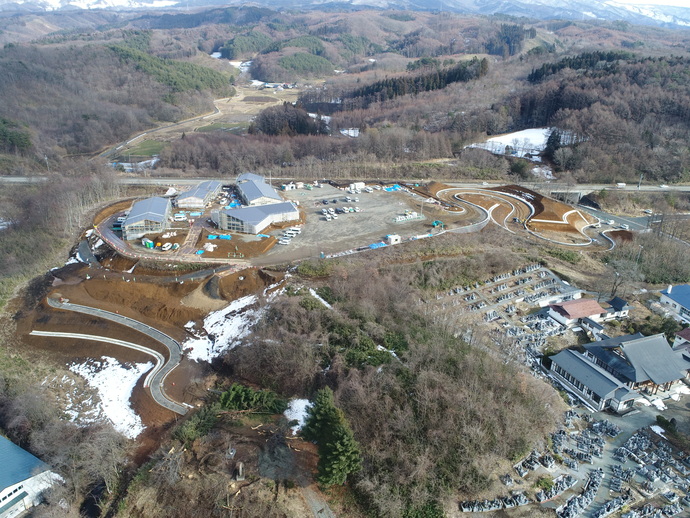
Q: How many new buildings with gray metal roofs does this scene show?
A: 4